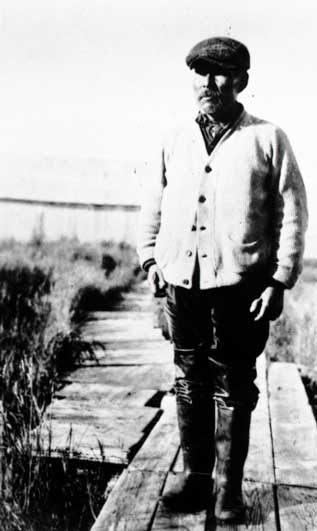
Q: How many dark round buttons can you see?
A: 5